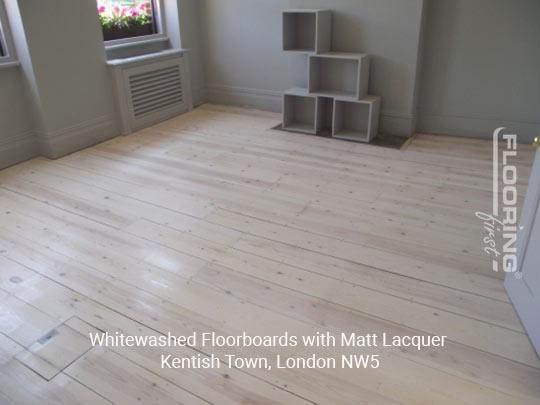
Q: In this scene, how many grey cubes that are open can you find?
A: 4